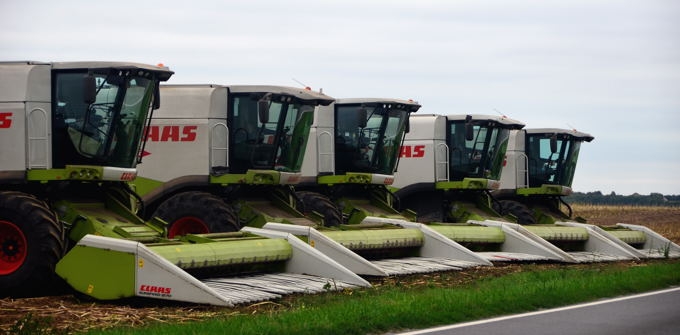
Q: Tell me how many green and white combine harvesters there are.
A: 5